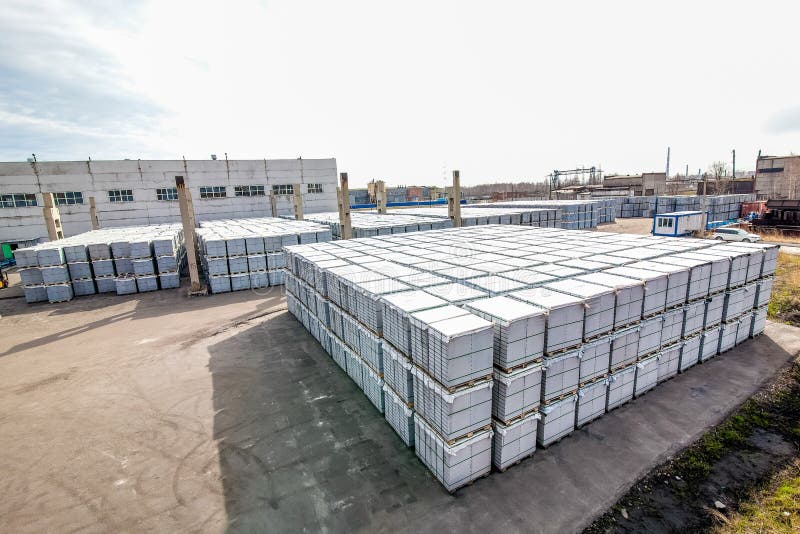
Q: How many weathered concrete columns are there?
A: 8